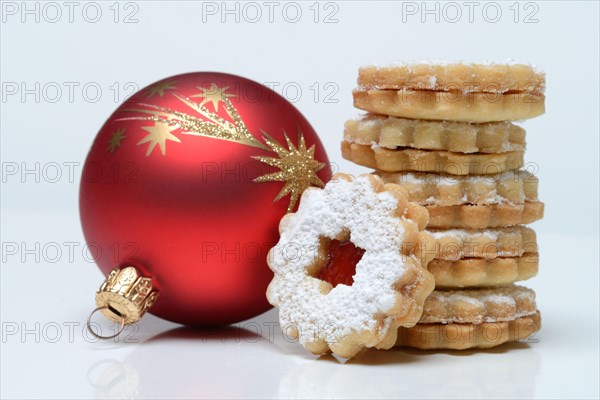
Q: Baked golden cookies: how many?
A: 6